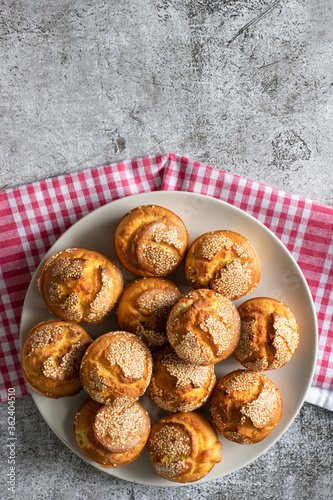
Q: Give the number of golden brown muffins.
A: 12